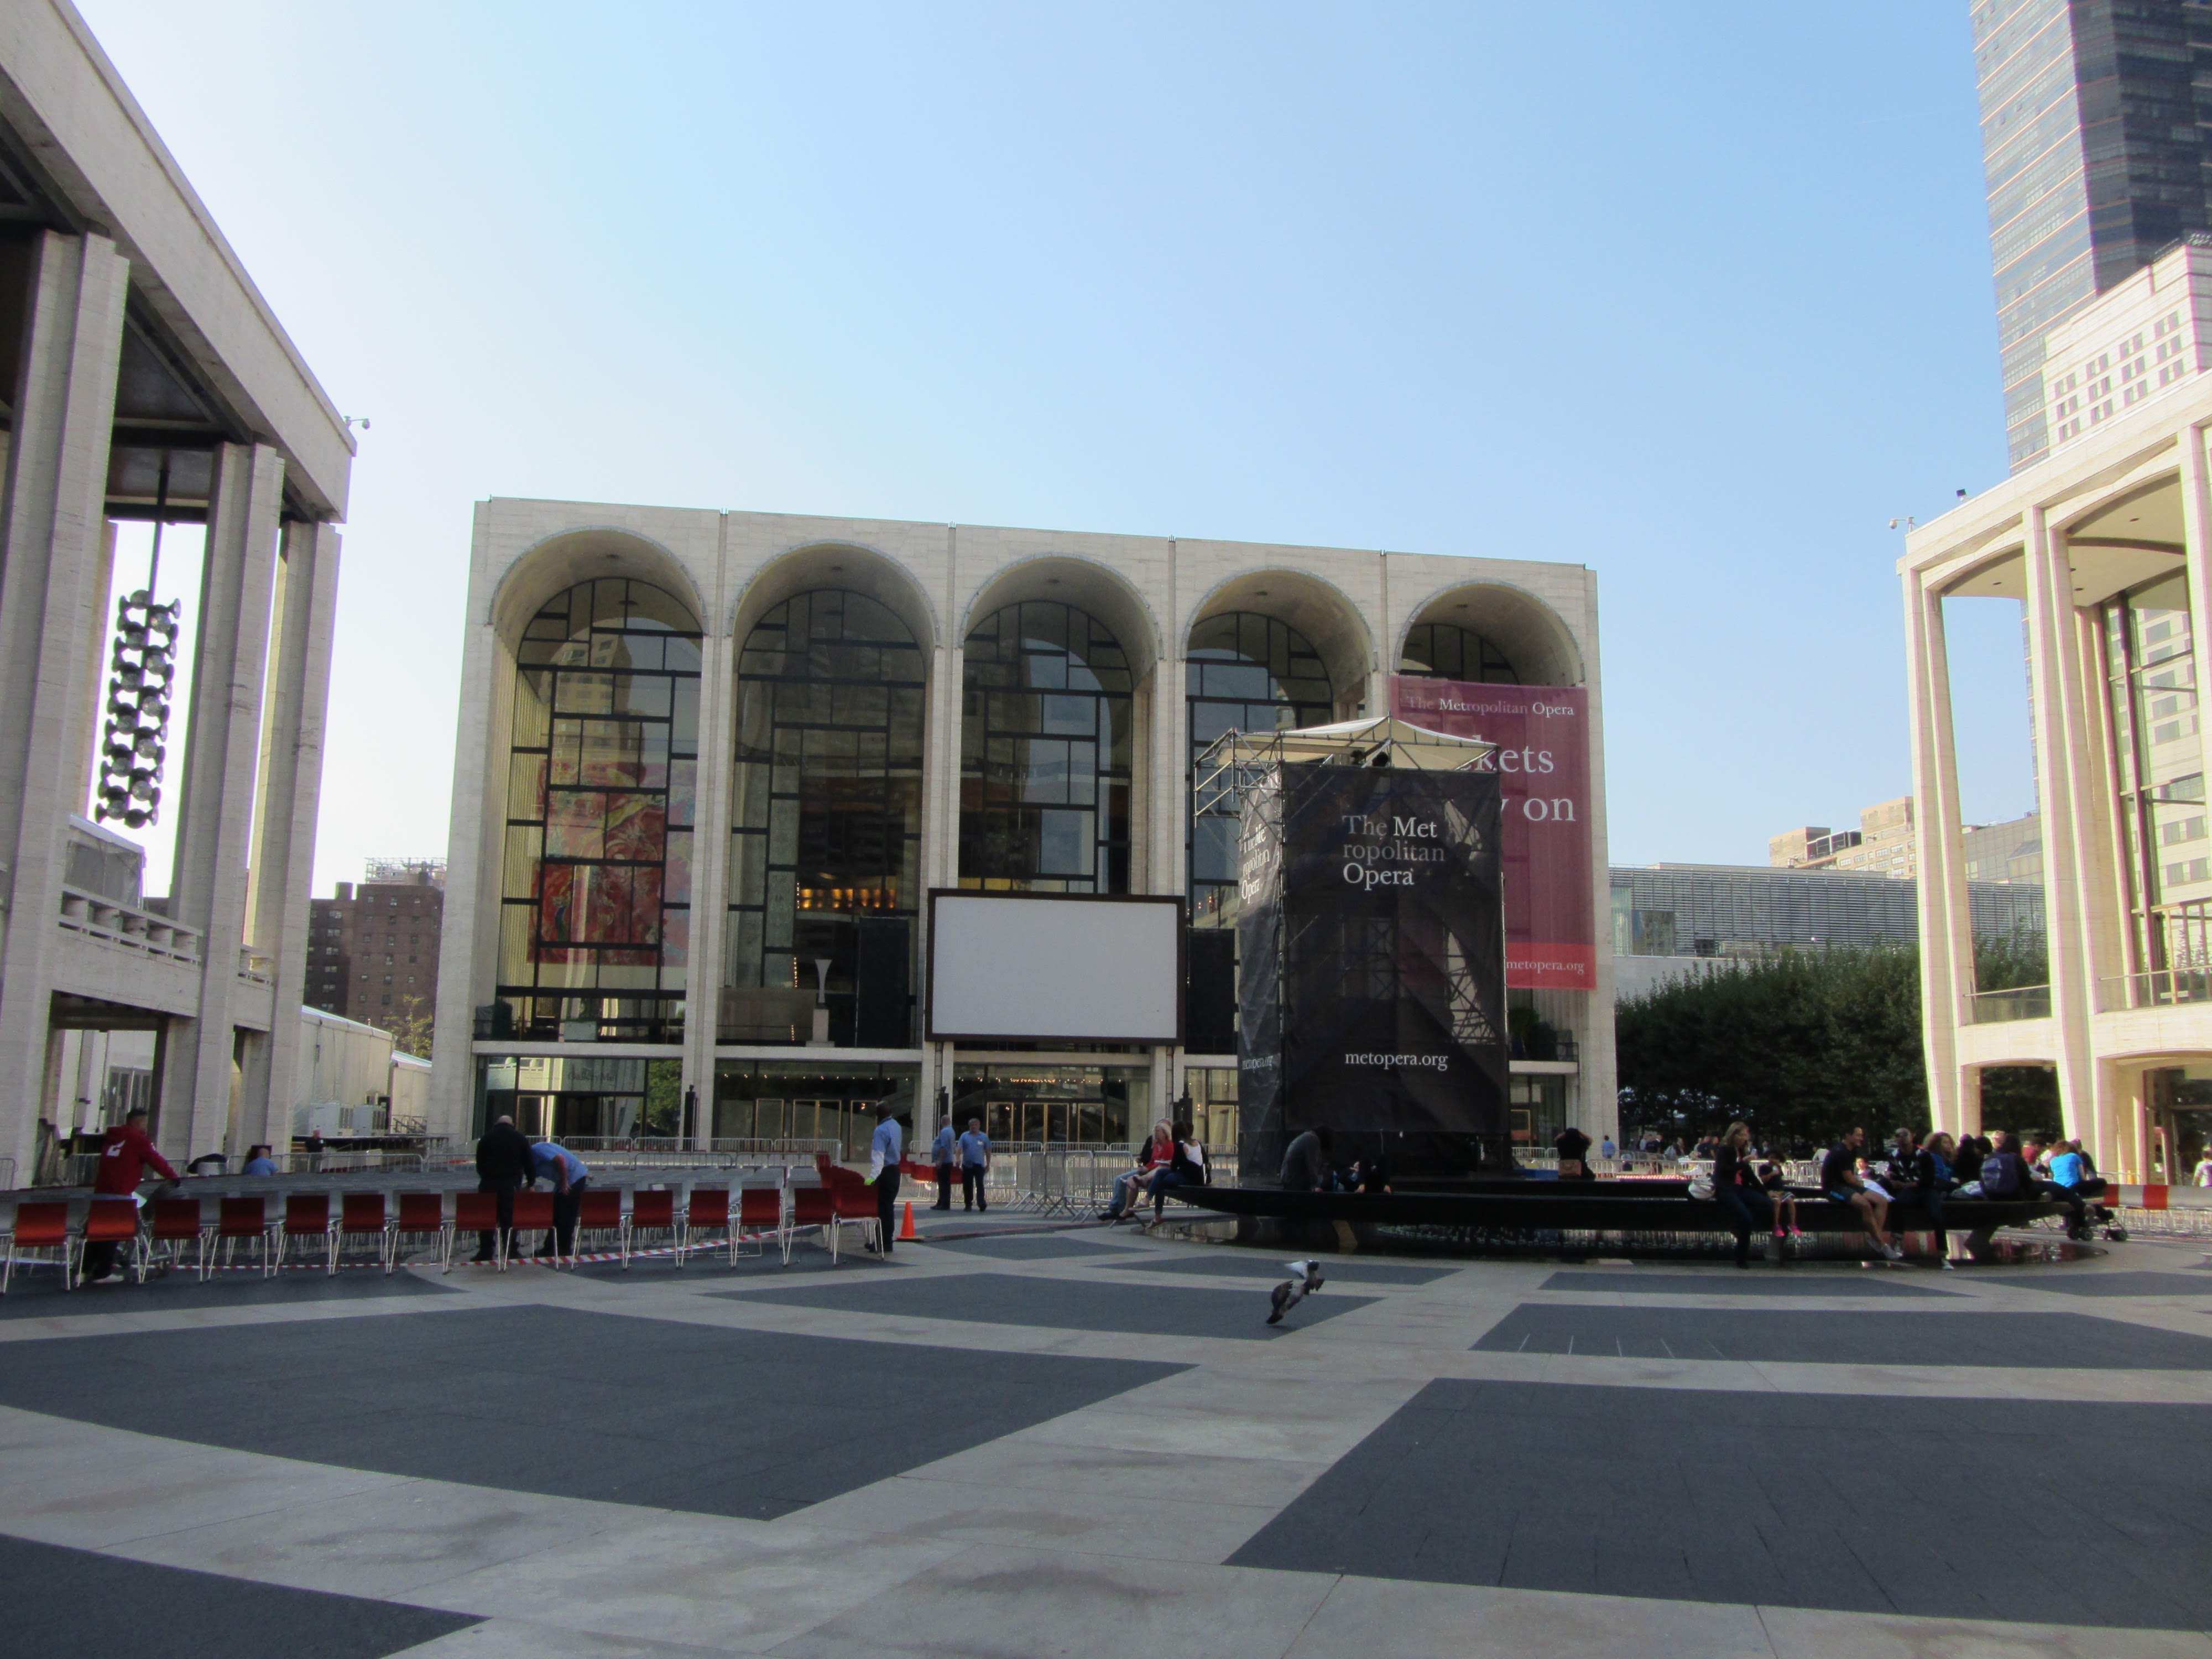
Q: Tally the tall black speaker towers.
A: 2